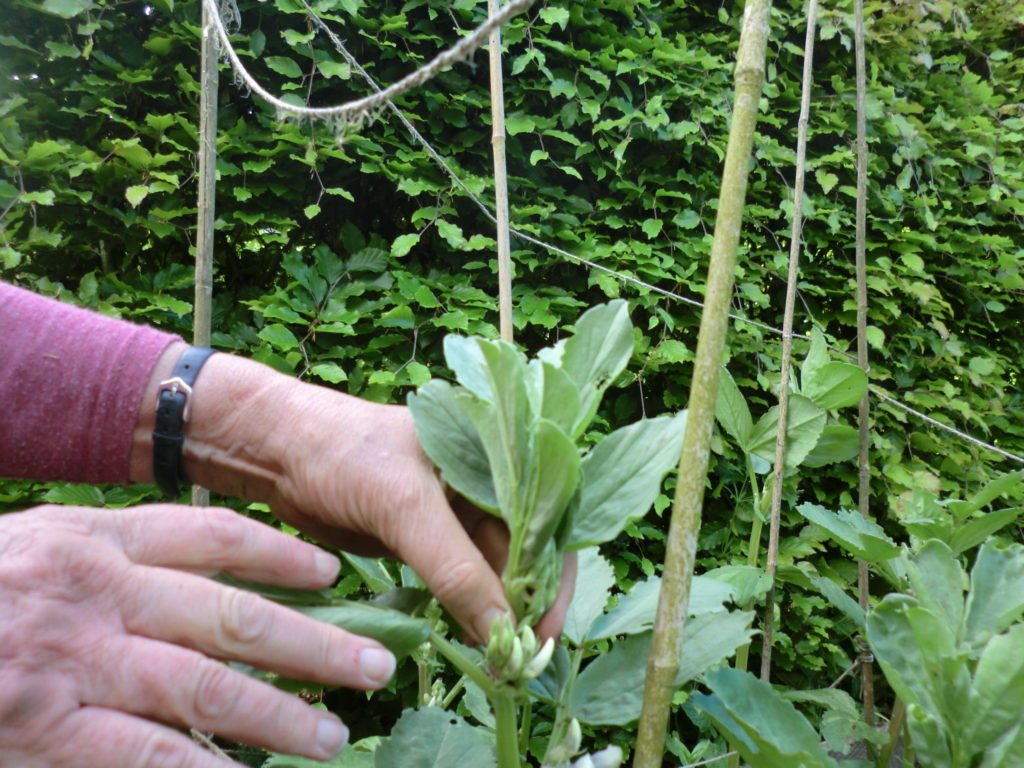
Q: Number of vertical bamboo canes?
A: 5